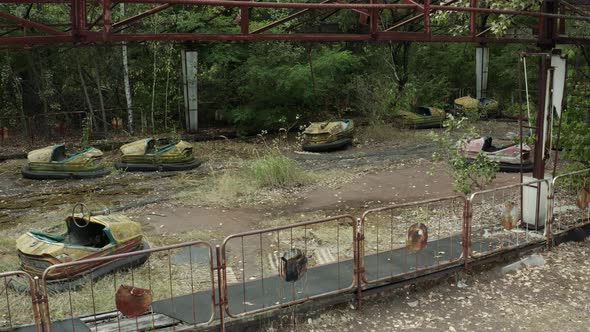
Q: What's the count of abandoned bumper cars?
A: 7